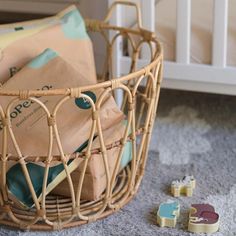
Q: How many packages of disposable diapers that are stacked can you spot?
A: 3